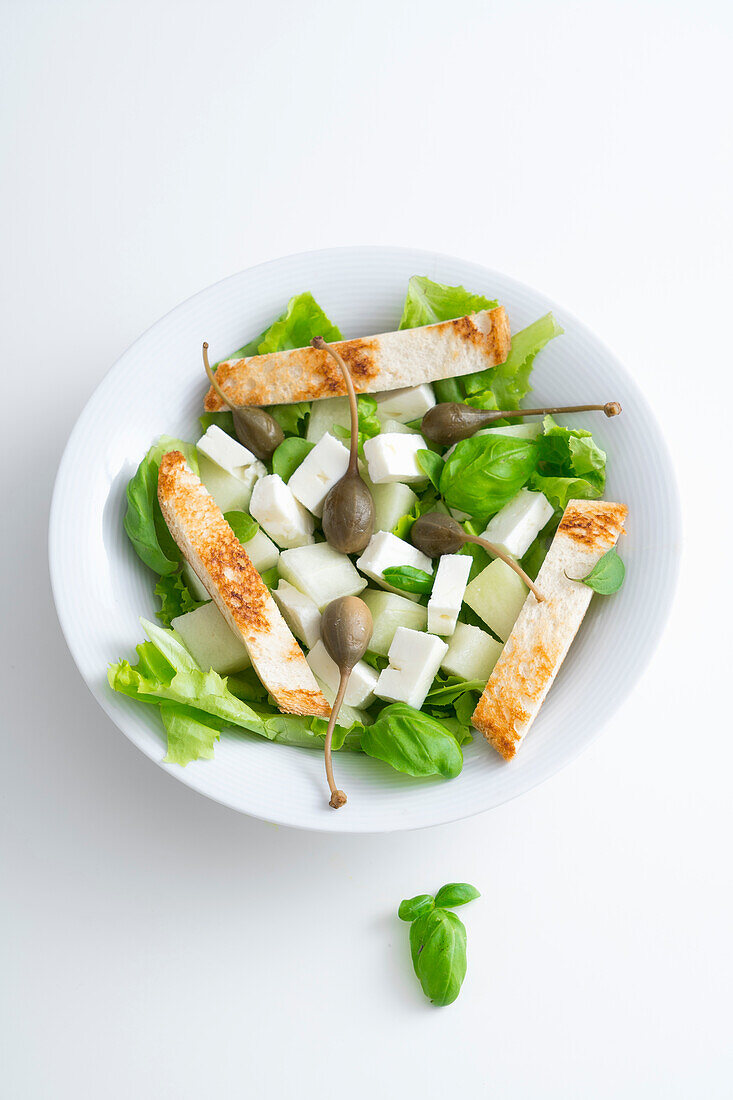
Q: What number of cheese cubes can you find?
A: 11